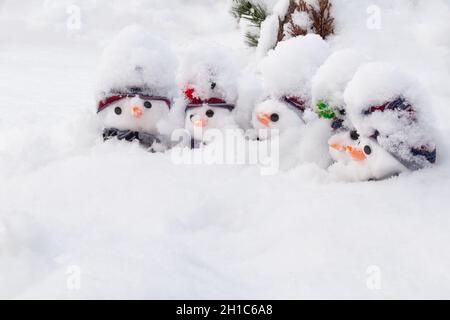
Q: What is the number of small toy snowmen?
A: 5